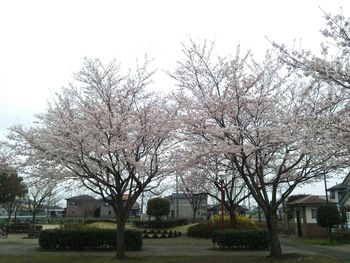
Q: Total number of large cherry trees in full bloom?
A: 2